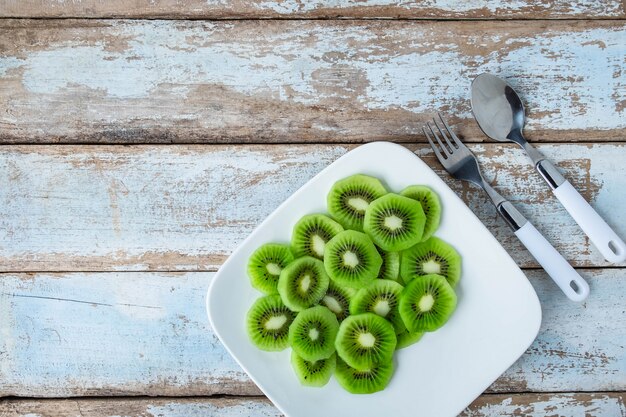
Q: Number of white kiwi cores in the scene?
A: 13